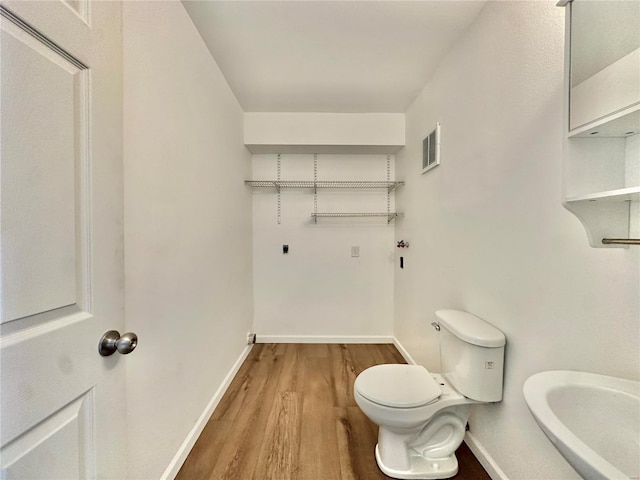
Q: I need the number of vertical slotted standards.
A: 3